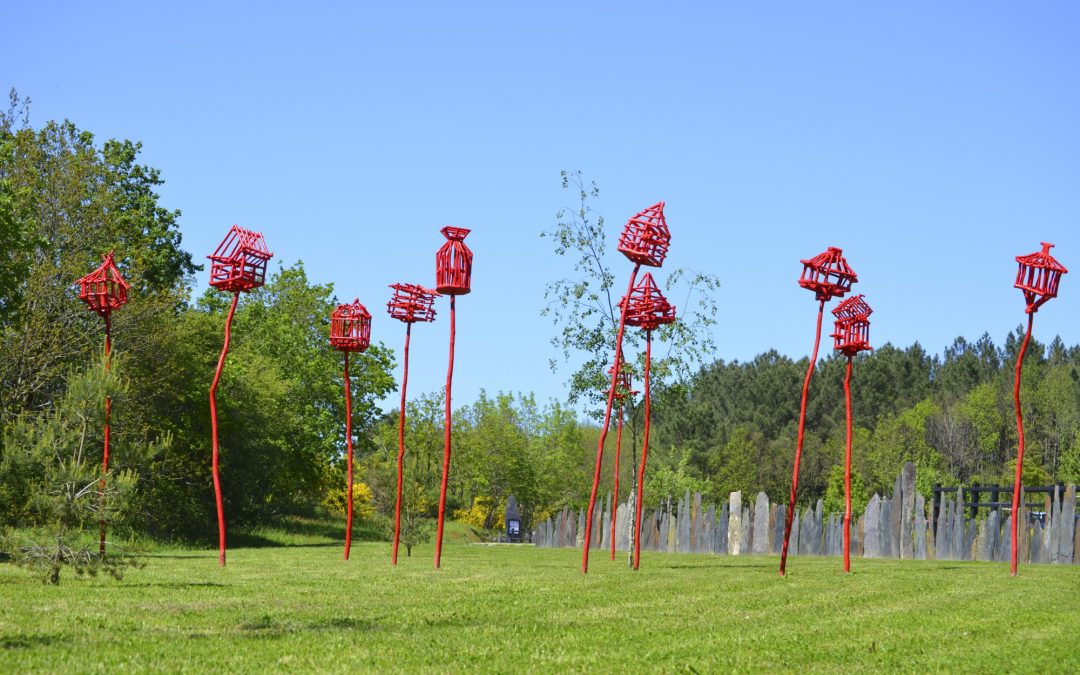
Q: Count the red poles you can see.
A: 11